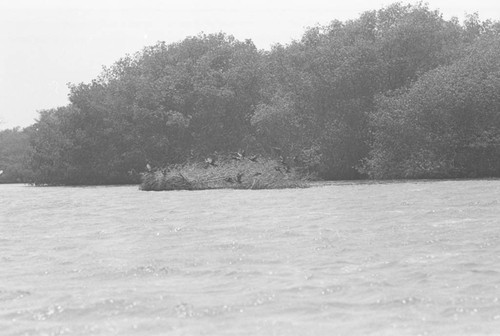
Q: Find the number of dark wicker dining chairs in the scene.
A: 0